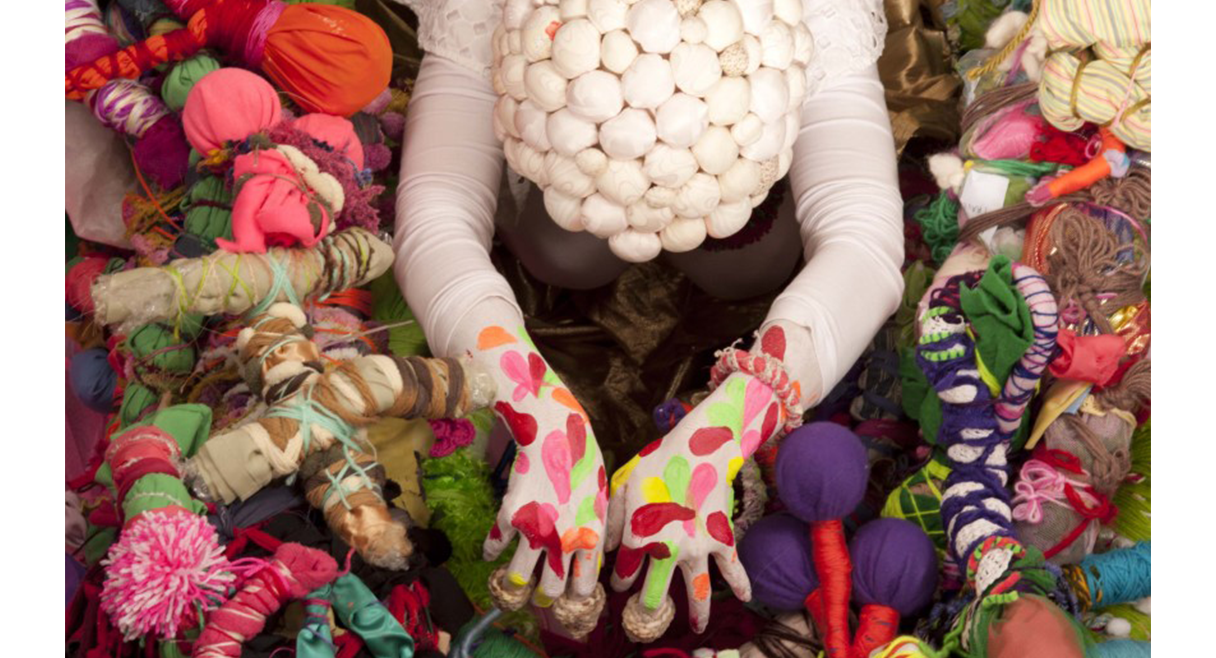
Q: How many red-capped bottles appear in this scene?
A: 0